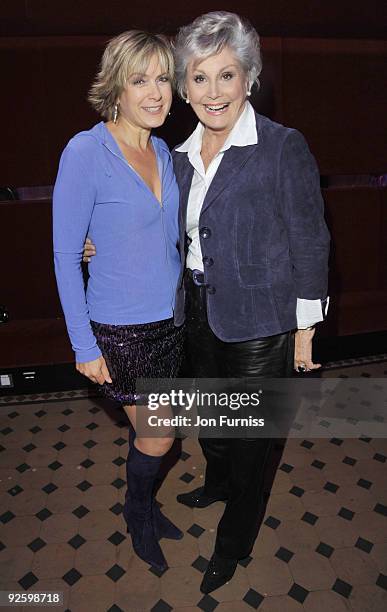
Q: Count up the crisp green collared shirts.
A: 0